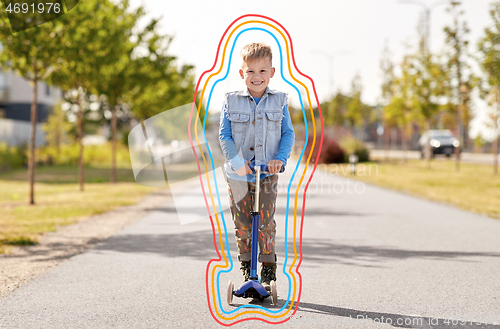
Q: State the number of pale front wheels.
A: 2